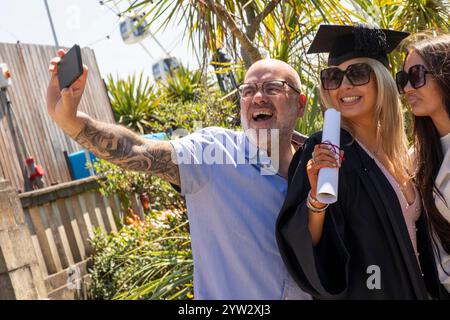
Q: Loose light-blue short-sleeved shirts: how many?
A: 1